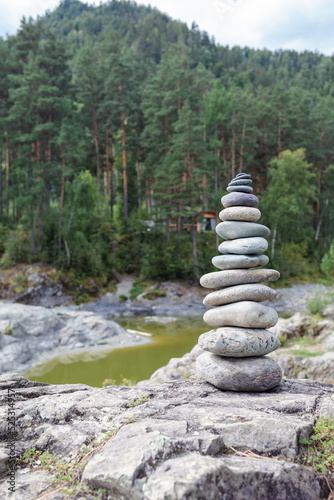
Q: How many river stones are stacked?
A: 14